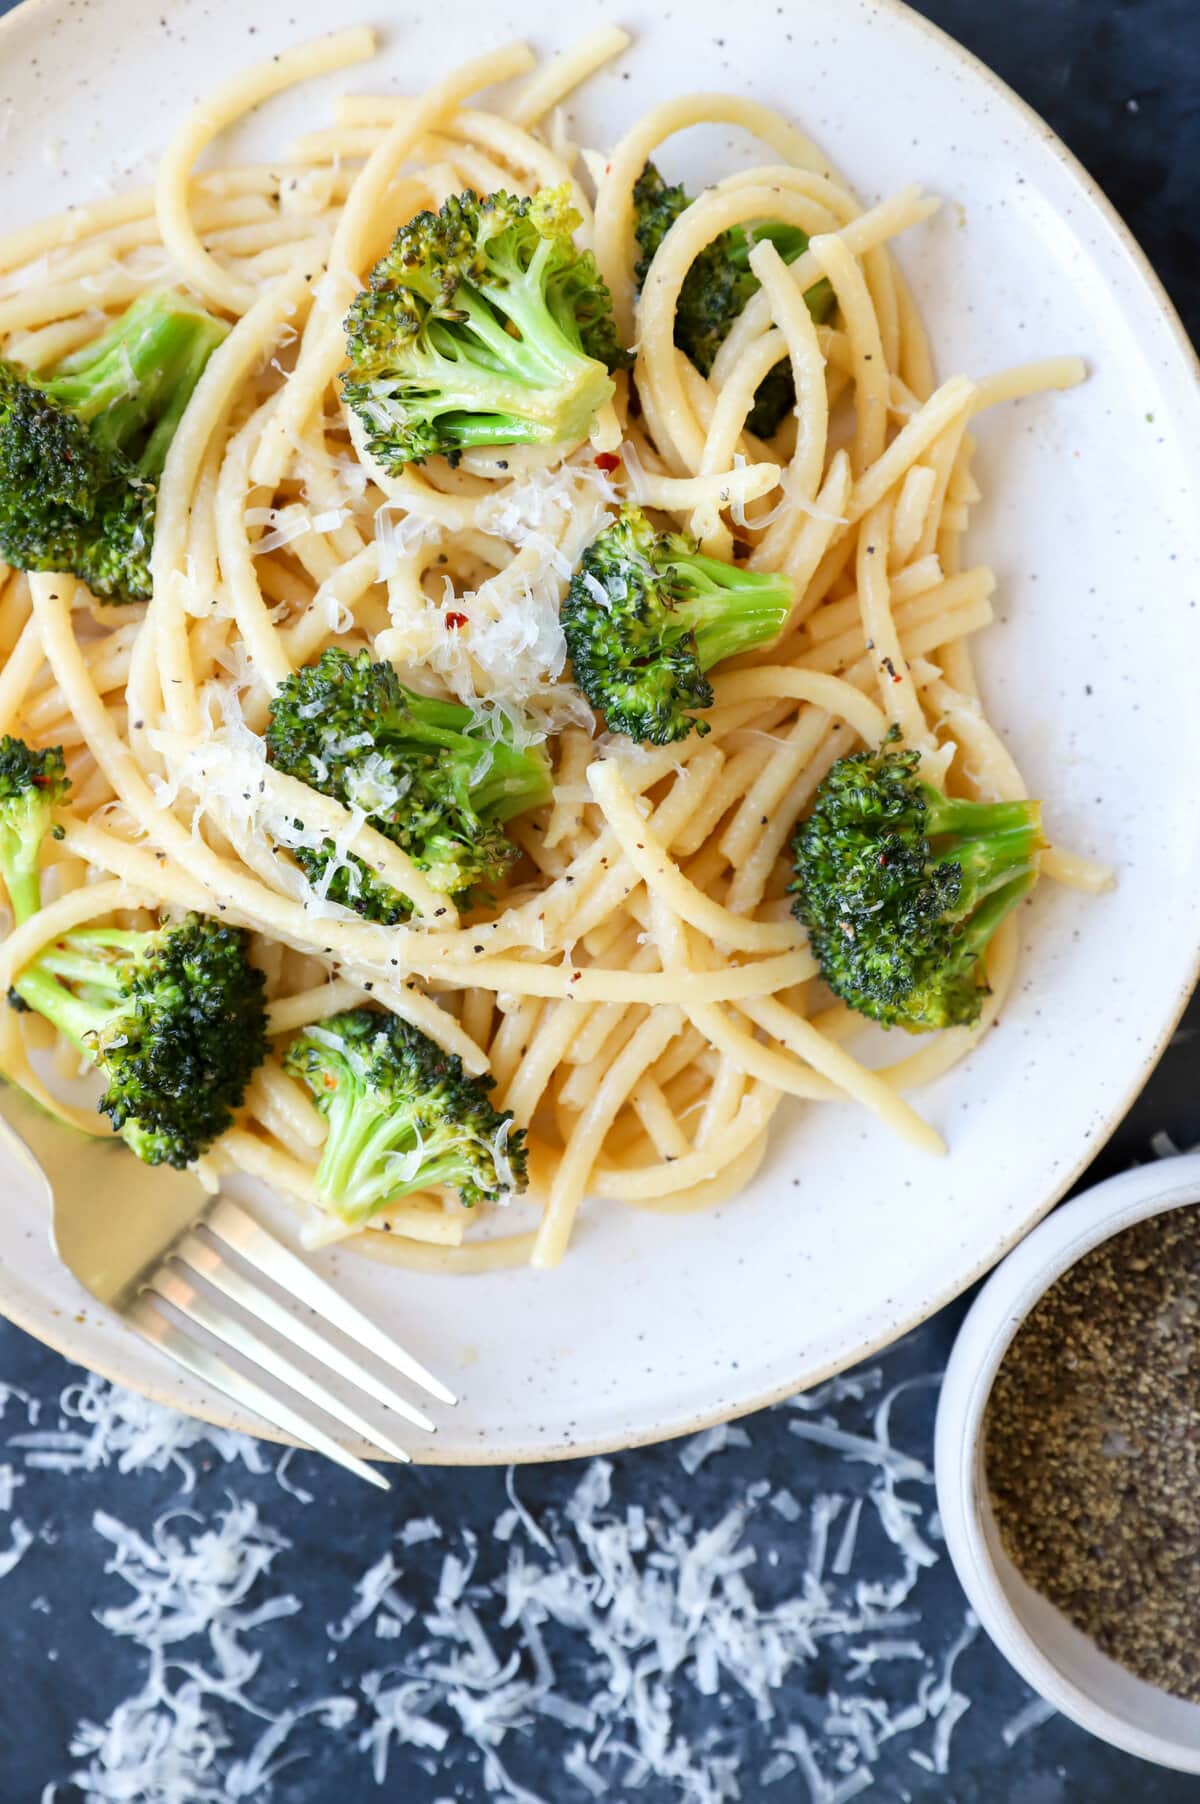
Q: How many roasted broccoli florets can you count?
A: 9